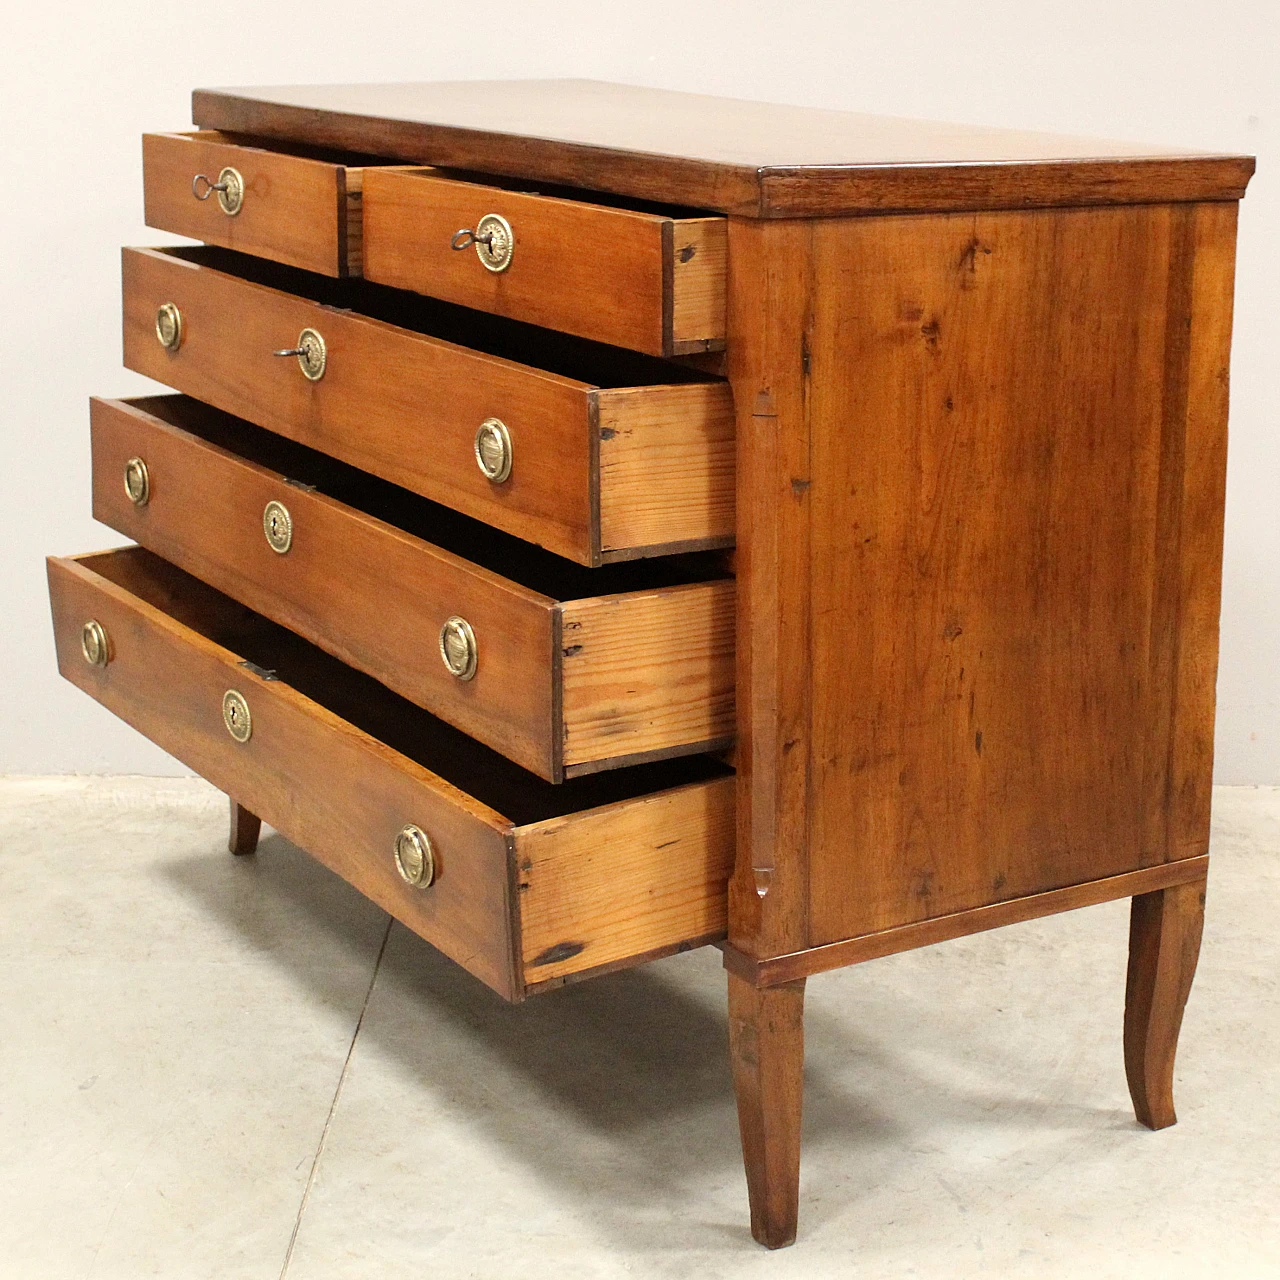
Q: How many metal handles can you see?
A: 6